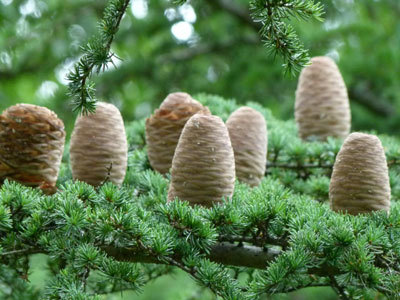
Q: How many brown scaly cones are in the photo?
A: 7